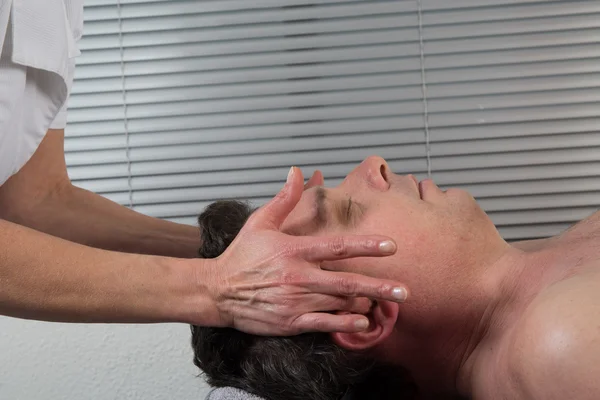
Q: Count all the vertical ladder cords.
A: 2